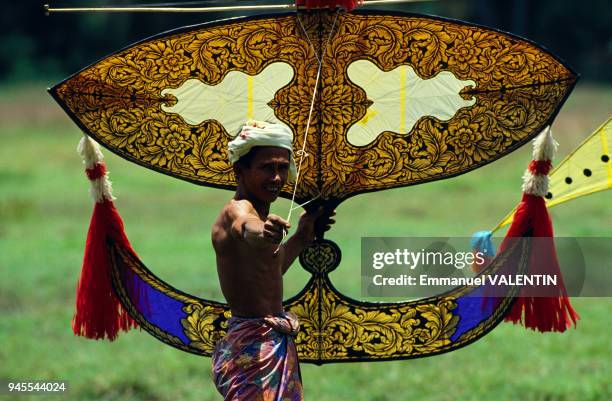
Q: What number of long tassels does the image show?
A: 2